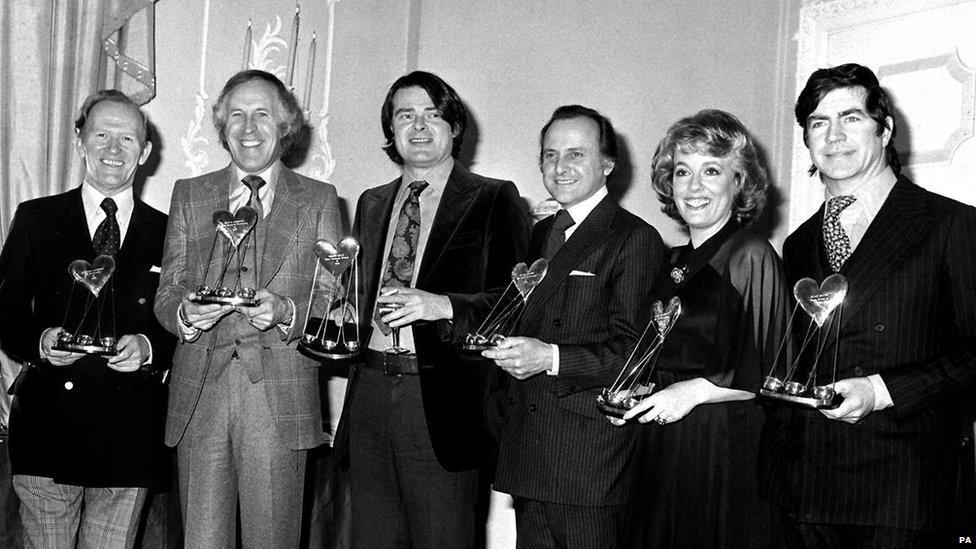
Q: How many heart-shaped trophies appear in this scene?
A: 6